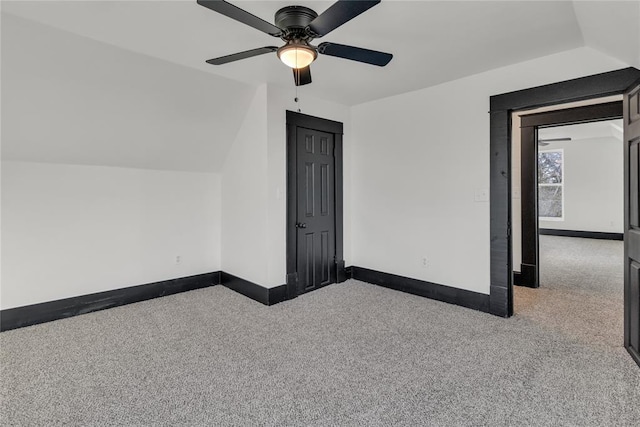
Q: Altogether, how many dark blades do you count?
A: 5